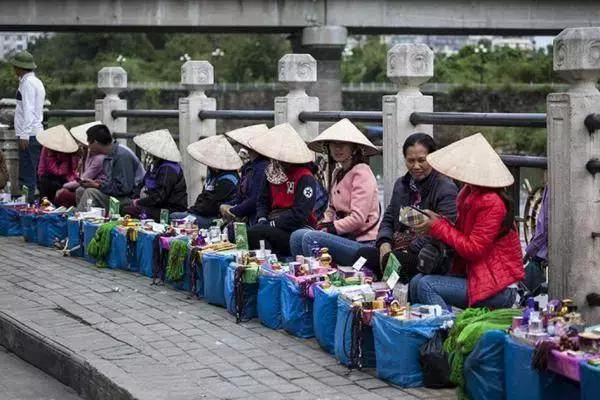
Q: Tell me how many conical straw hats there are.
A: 8